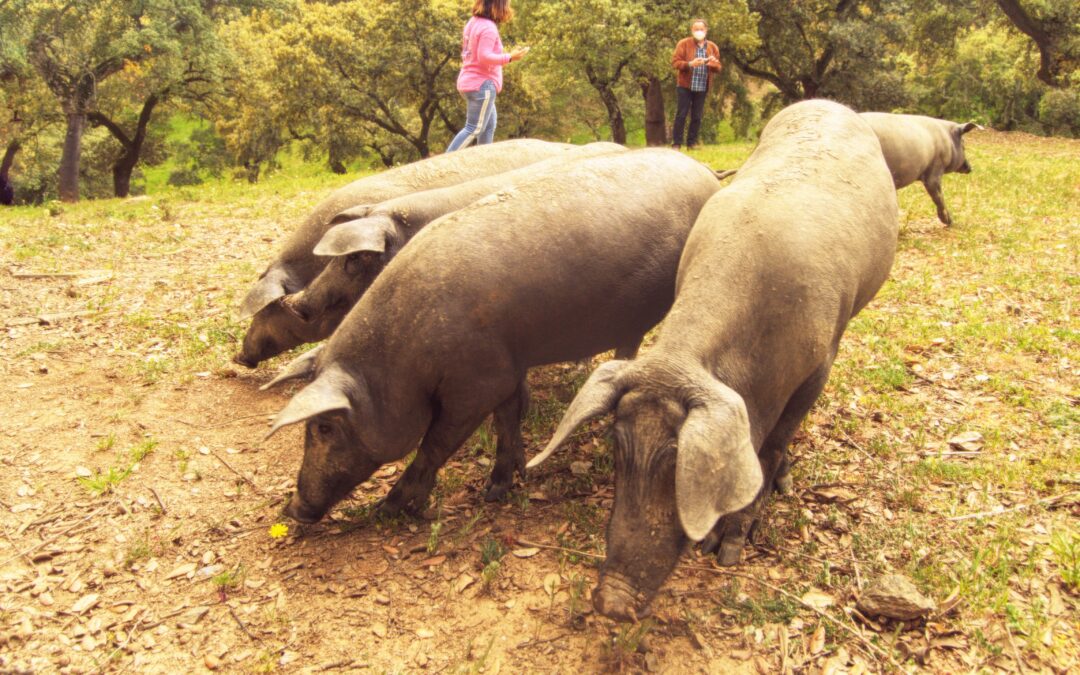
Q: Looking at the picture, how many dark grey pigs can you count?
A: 5